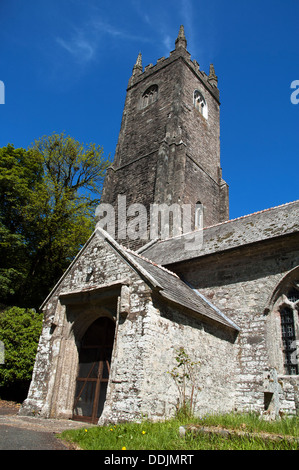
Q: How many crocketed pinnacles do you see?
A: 3